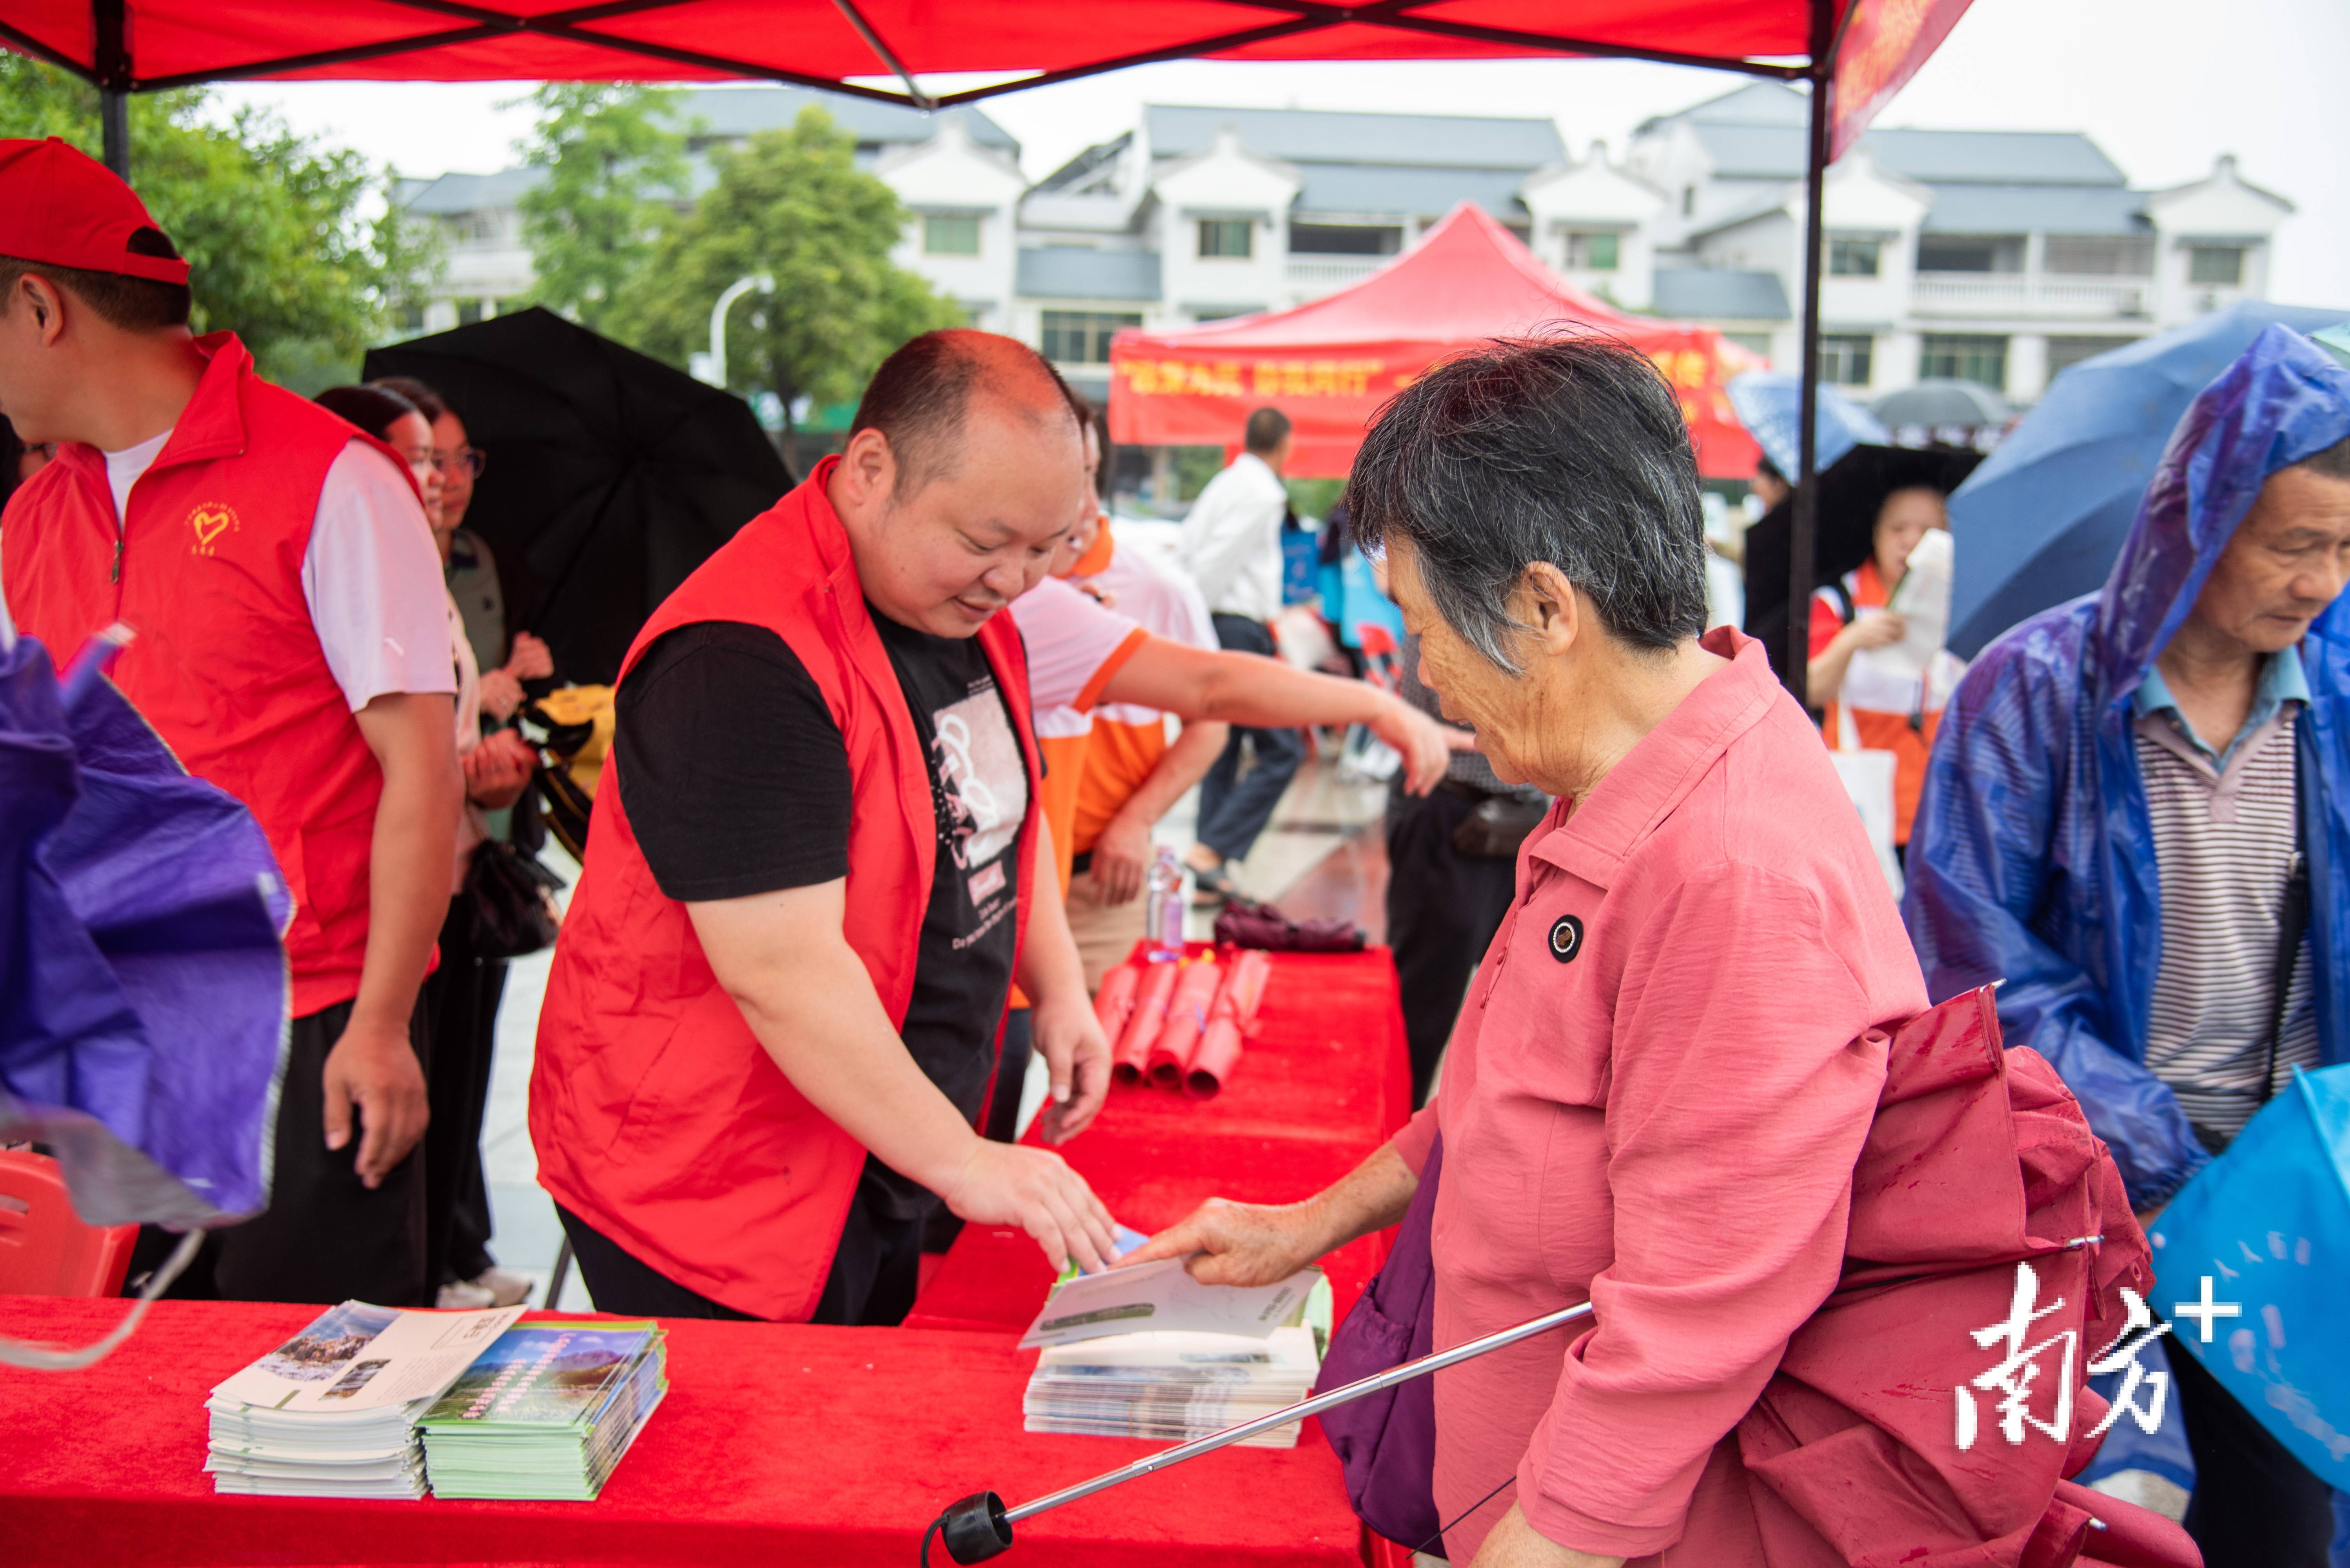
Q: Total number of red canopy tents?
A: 2